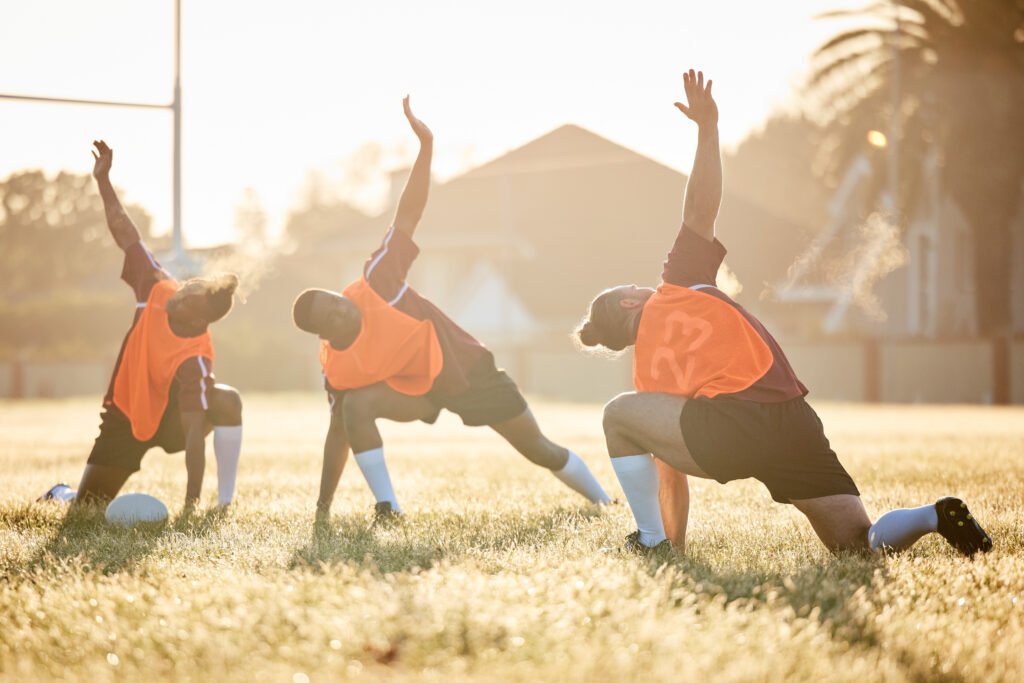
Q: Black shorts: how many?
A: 3